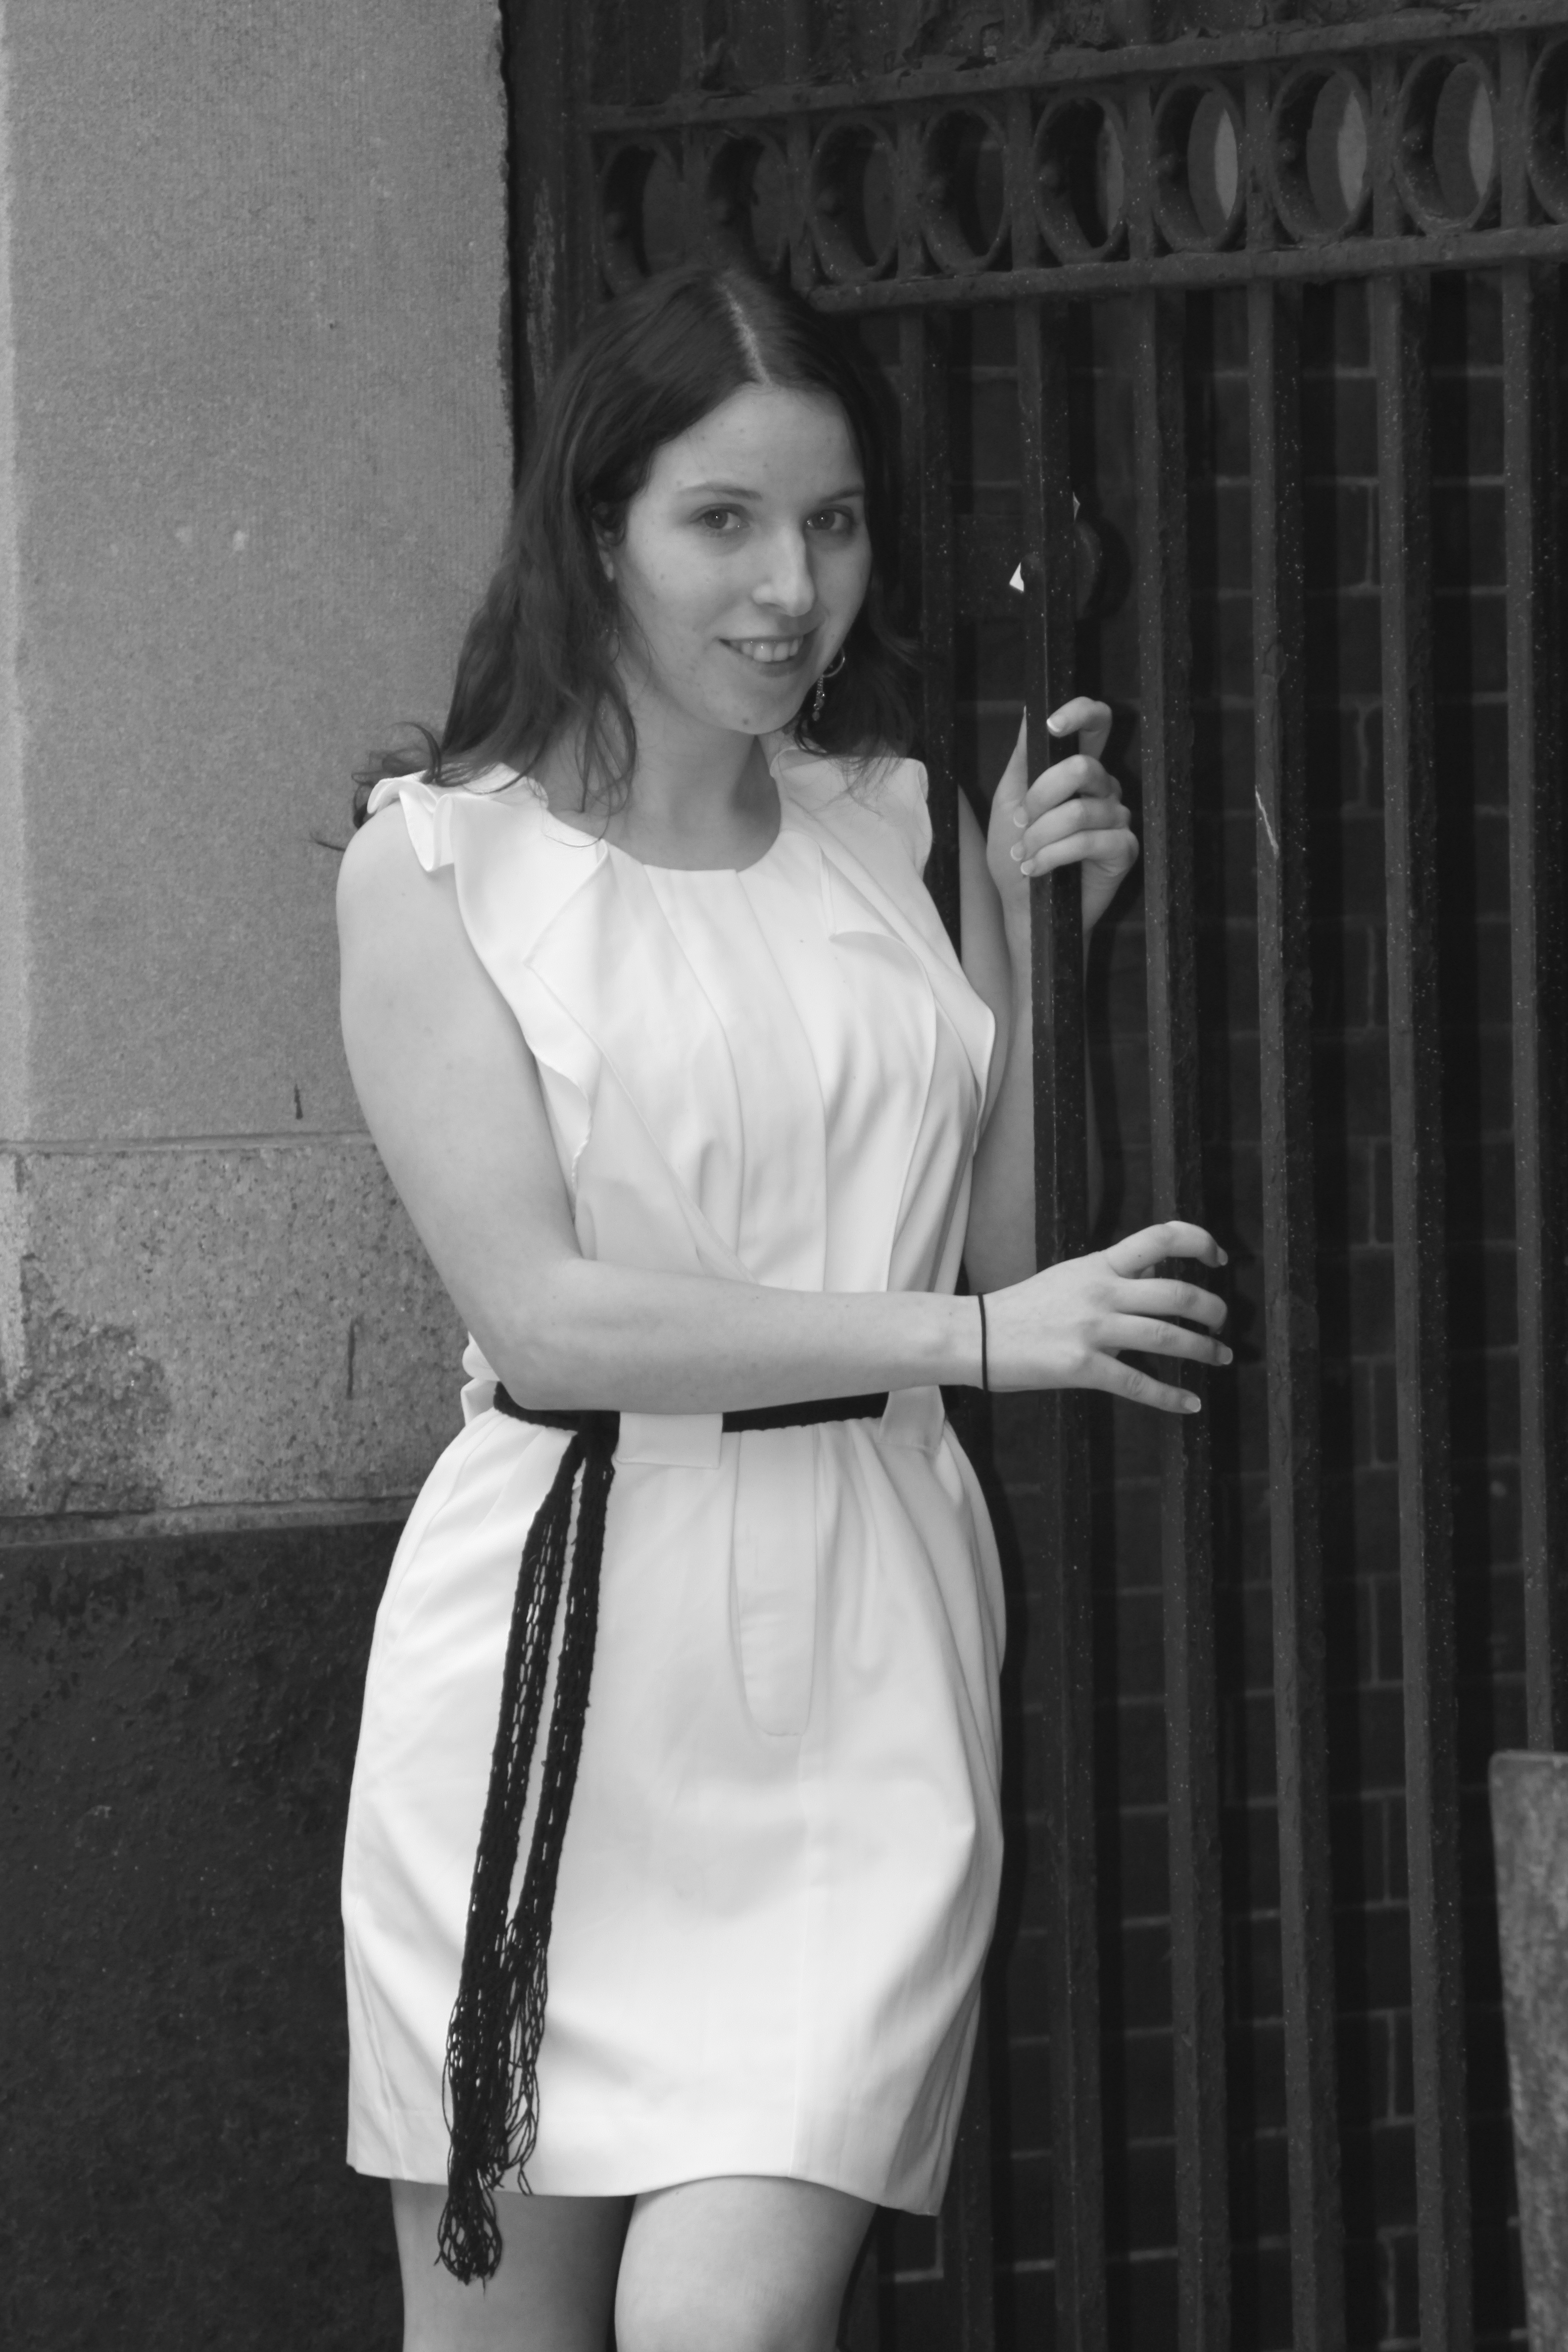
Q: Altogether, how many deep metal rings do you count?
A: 9